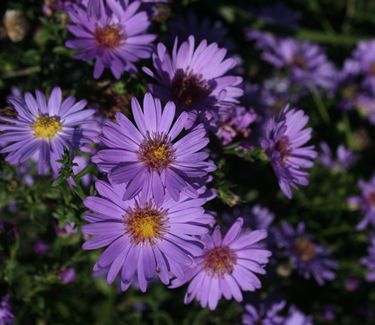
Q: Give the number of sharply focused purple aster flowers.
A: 7